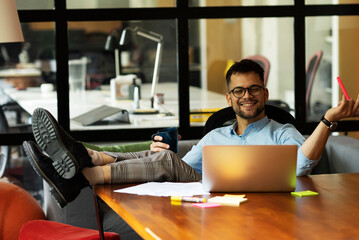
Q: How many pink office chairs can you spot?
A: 2